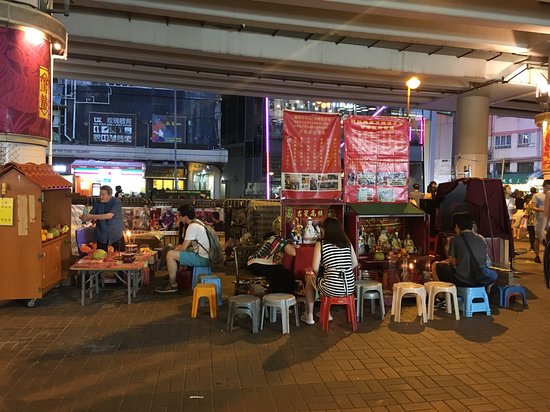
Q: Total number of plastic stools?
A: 11